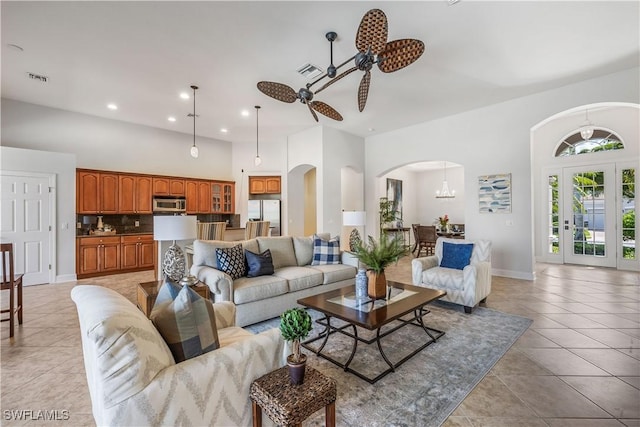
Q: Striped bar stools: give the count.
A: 2